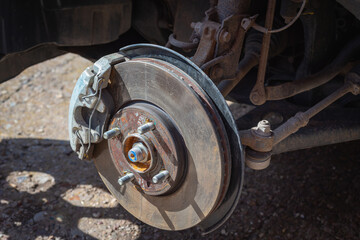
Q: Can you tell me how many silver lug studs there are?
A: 4